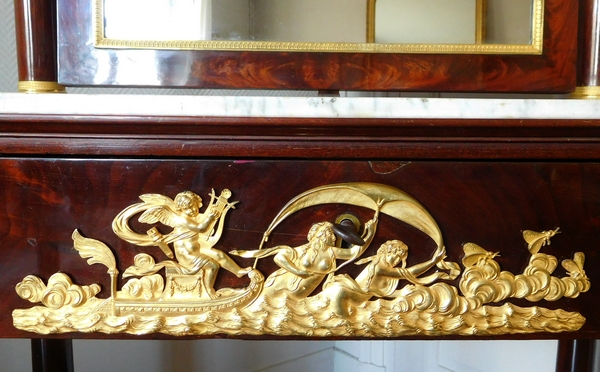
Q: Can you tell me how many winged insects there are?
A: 3